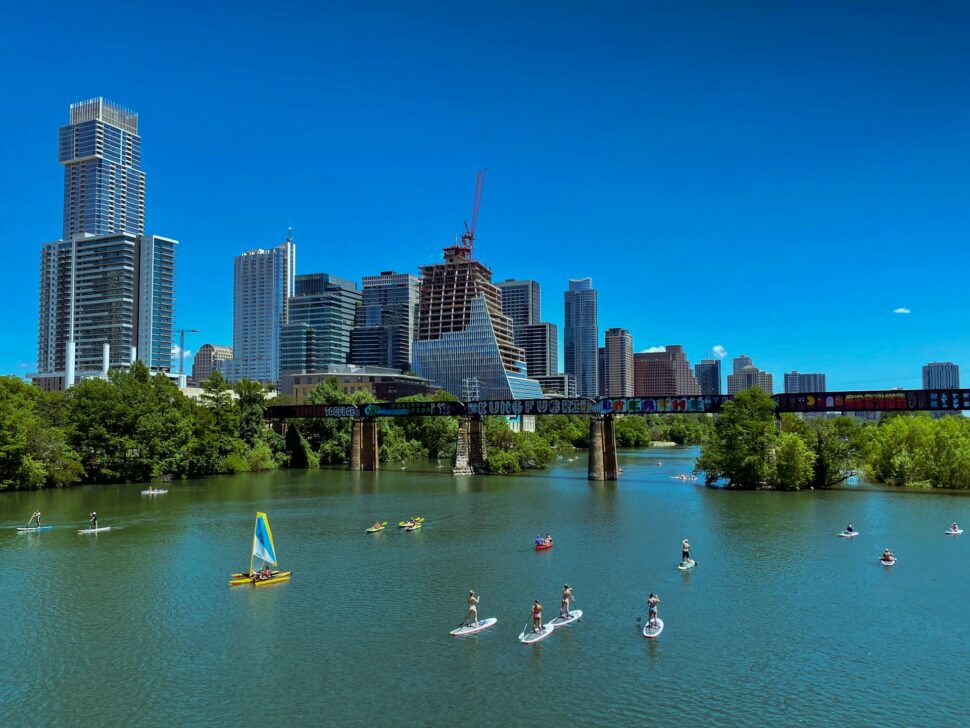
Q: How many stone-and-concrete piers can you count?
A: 3